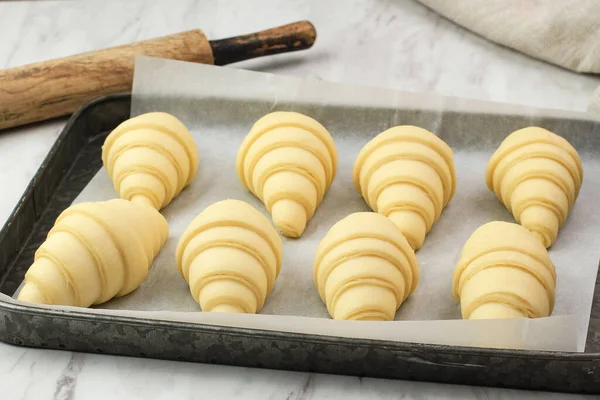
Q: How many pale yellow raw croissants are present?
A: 8